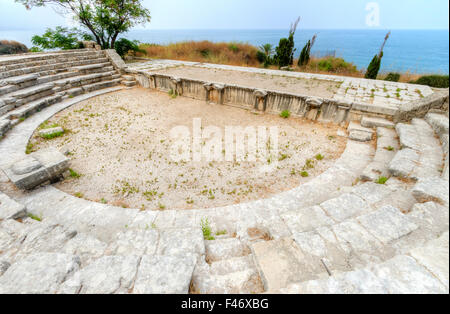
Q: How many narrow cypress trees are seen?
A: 3